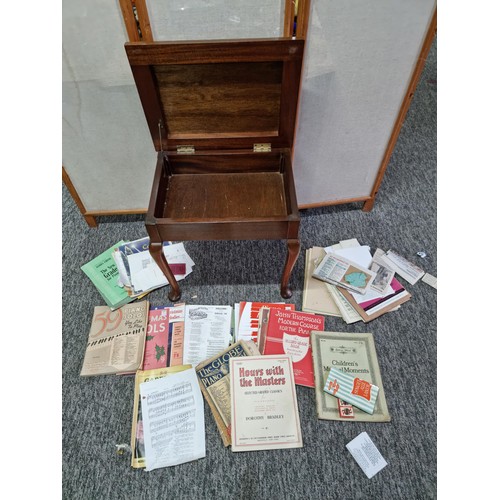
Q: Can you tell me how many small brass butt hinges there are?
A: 2